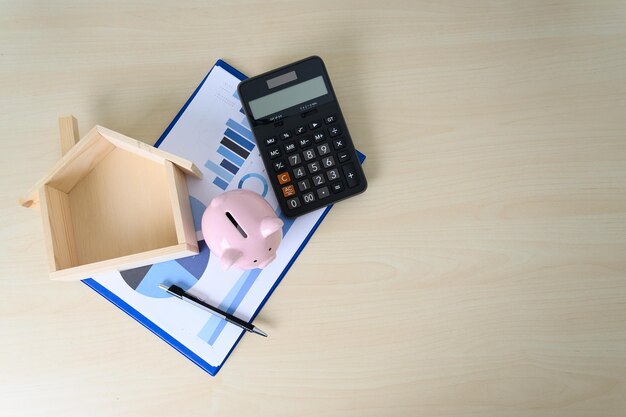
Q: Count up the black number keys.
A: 11